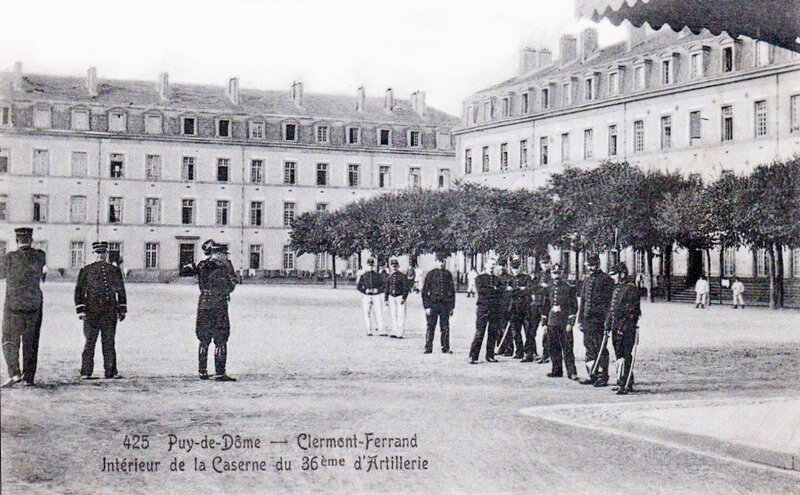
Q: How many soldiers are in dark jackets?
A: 13